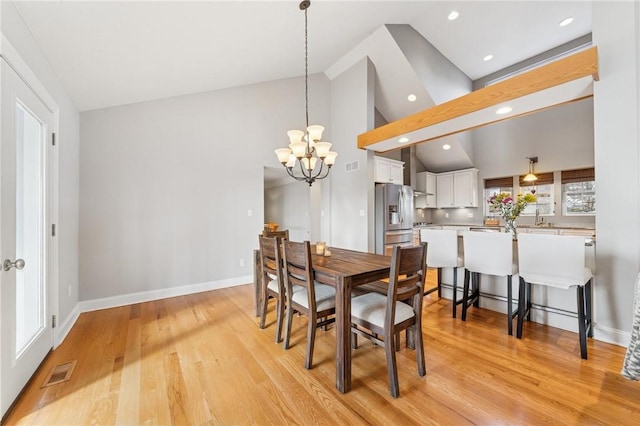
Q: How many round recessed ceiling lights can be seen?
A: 7